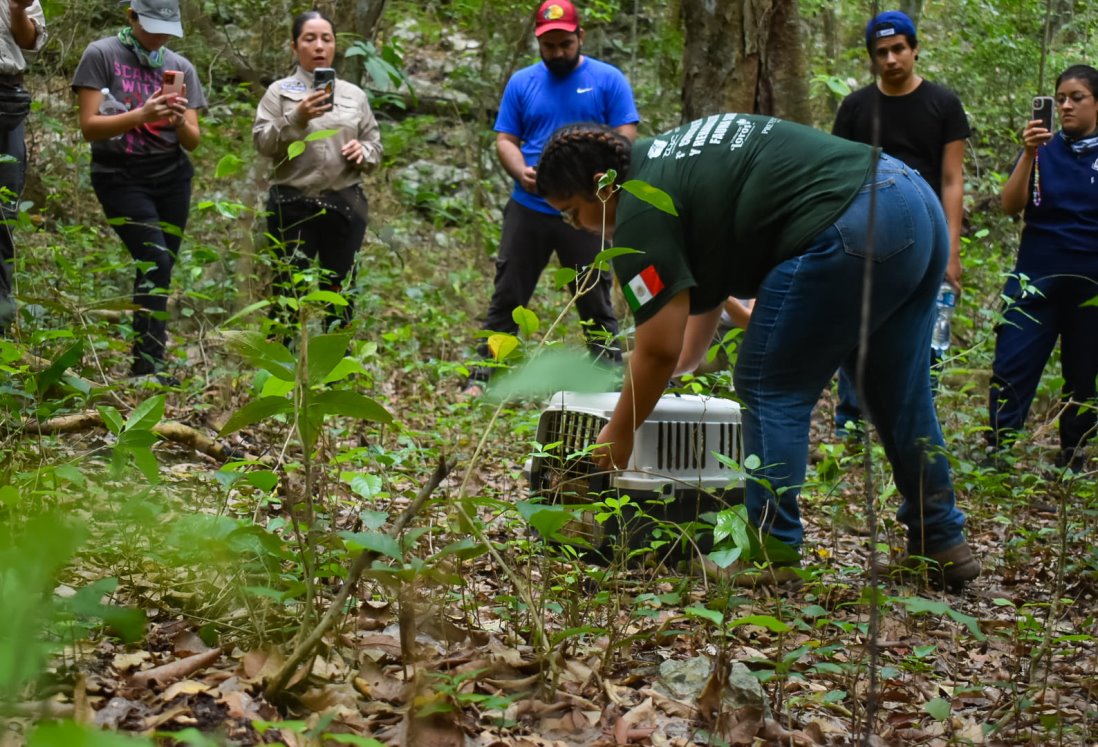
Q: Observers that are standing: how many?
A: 6